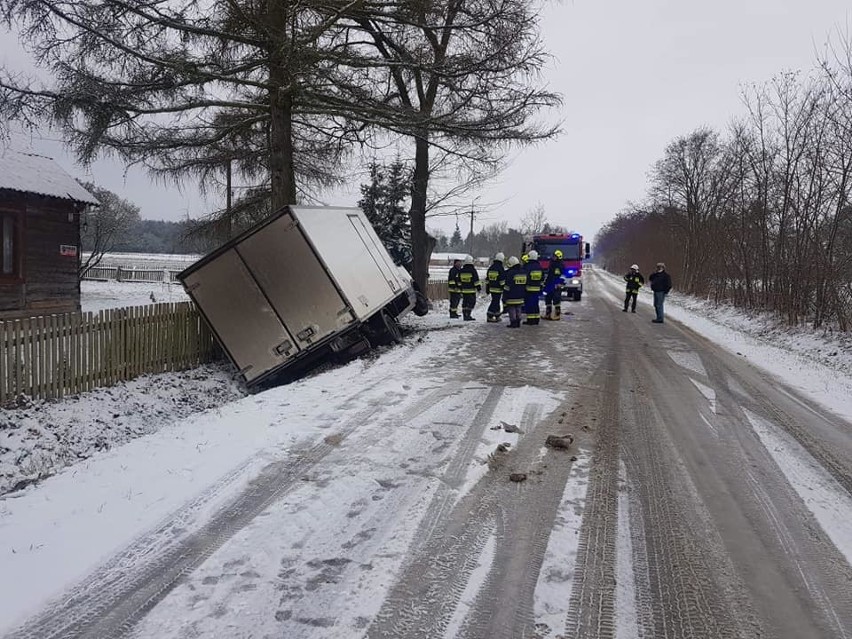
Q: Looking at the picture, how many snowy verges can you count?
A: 2